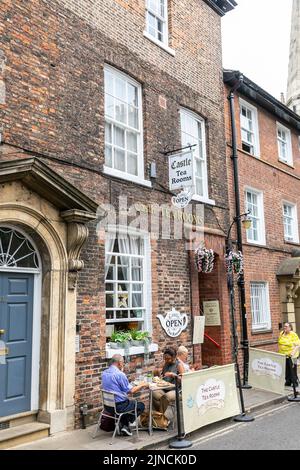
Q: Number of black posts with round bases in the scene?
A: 4